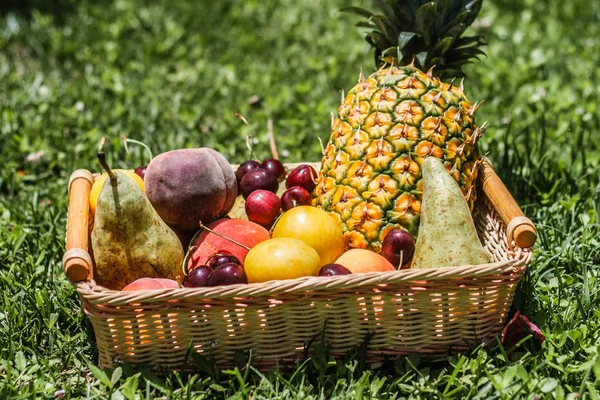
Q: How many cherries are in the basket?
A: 12